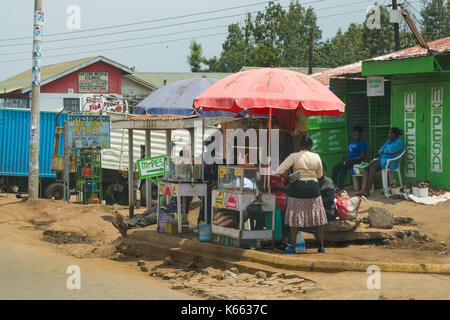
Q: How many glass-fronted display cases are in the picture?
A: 2